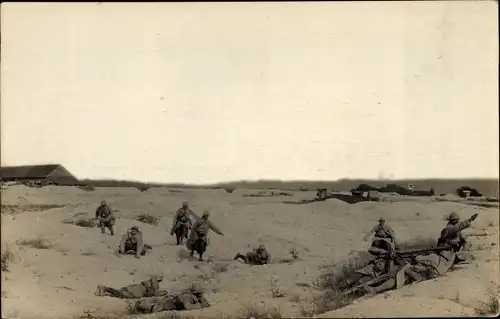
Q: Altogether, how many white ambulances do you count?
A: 0